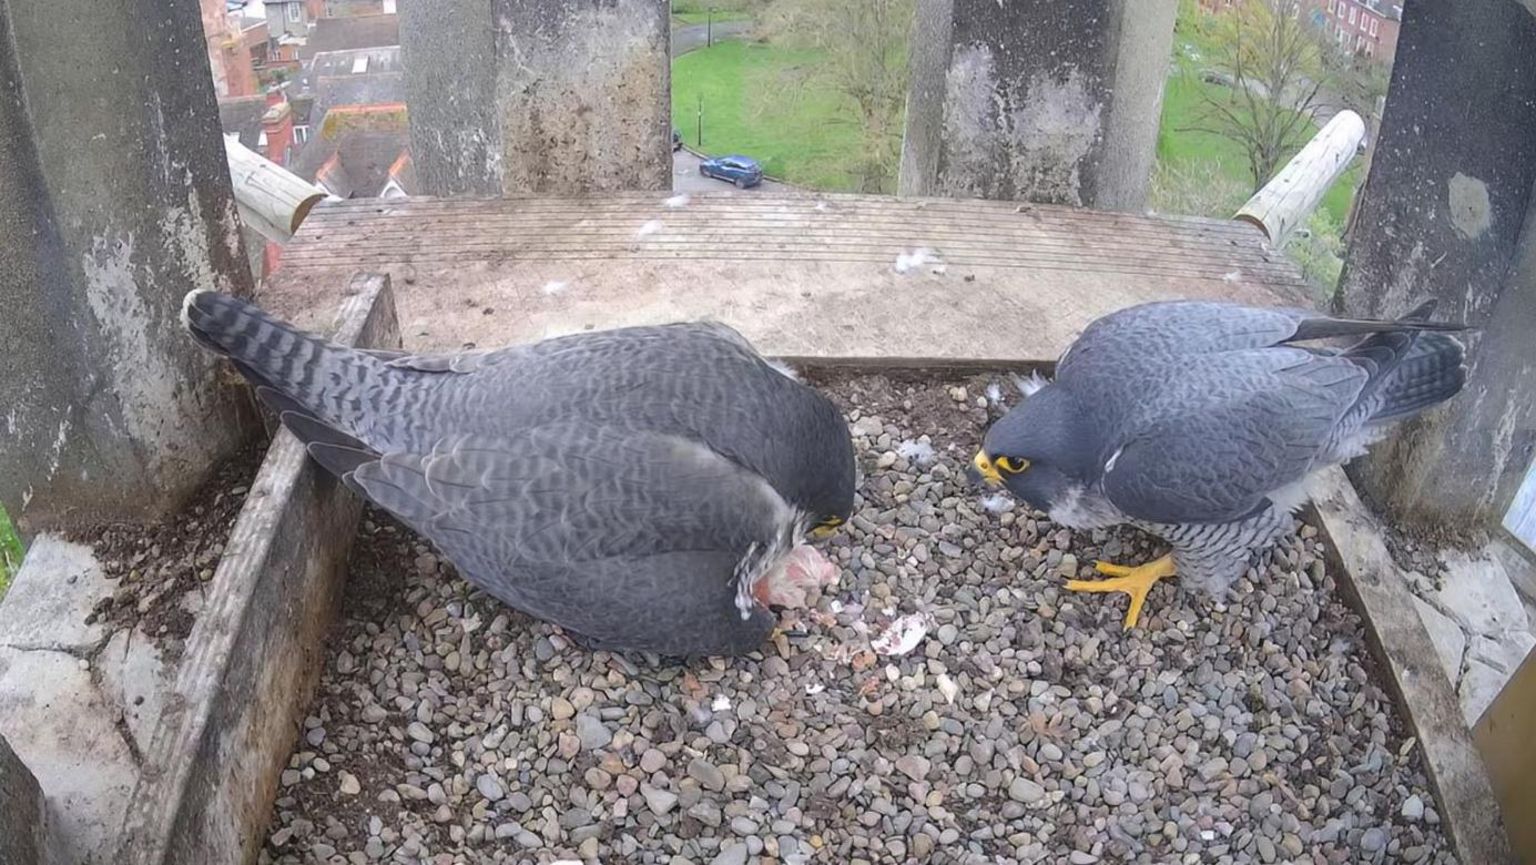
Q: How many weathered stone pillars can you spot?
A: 4